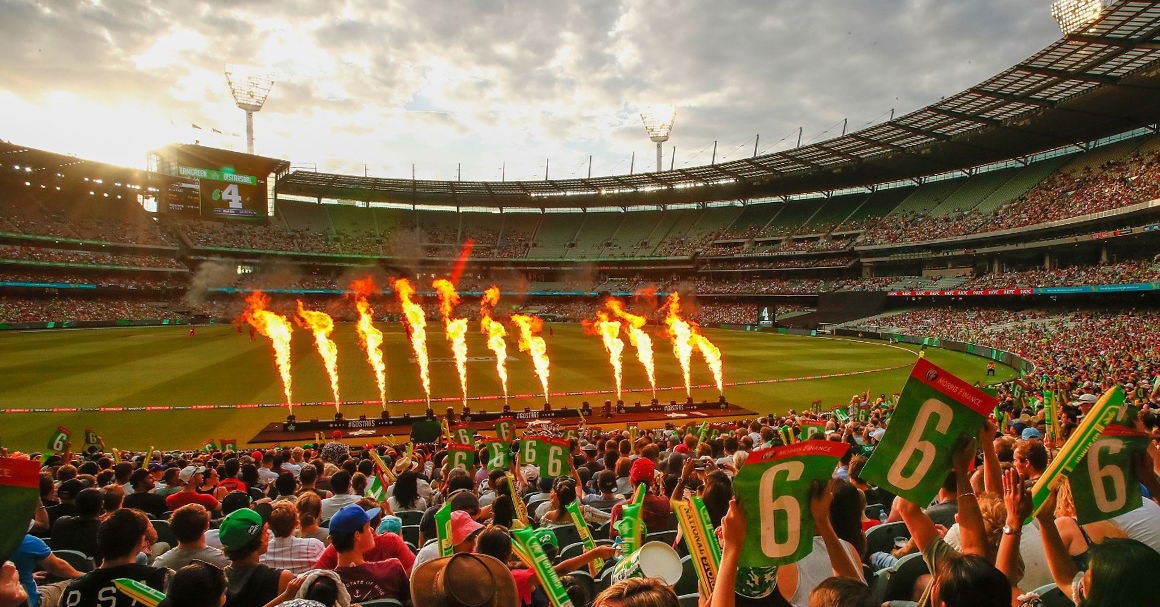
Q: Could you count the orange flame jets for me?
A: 11